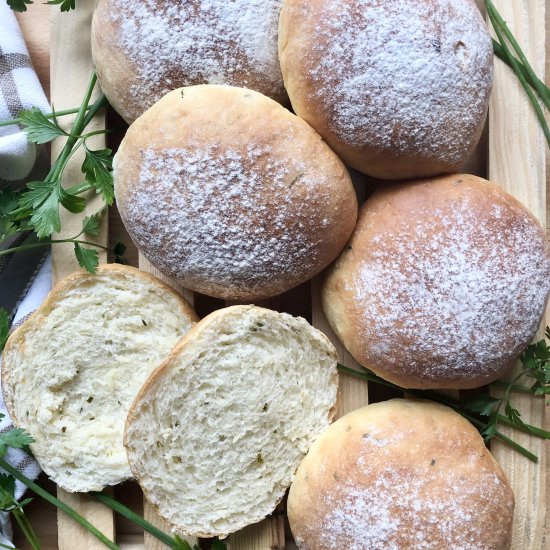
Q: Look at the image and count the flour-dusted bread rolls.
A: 5